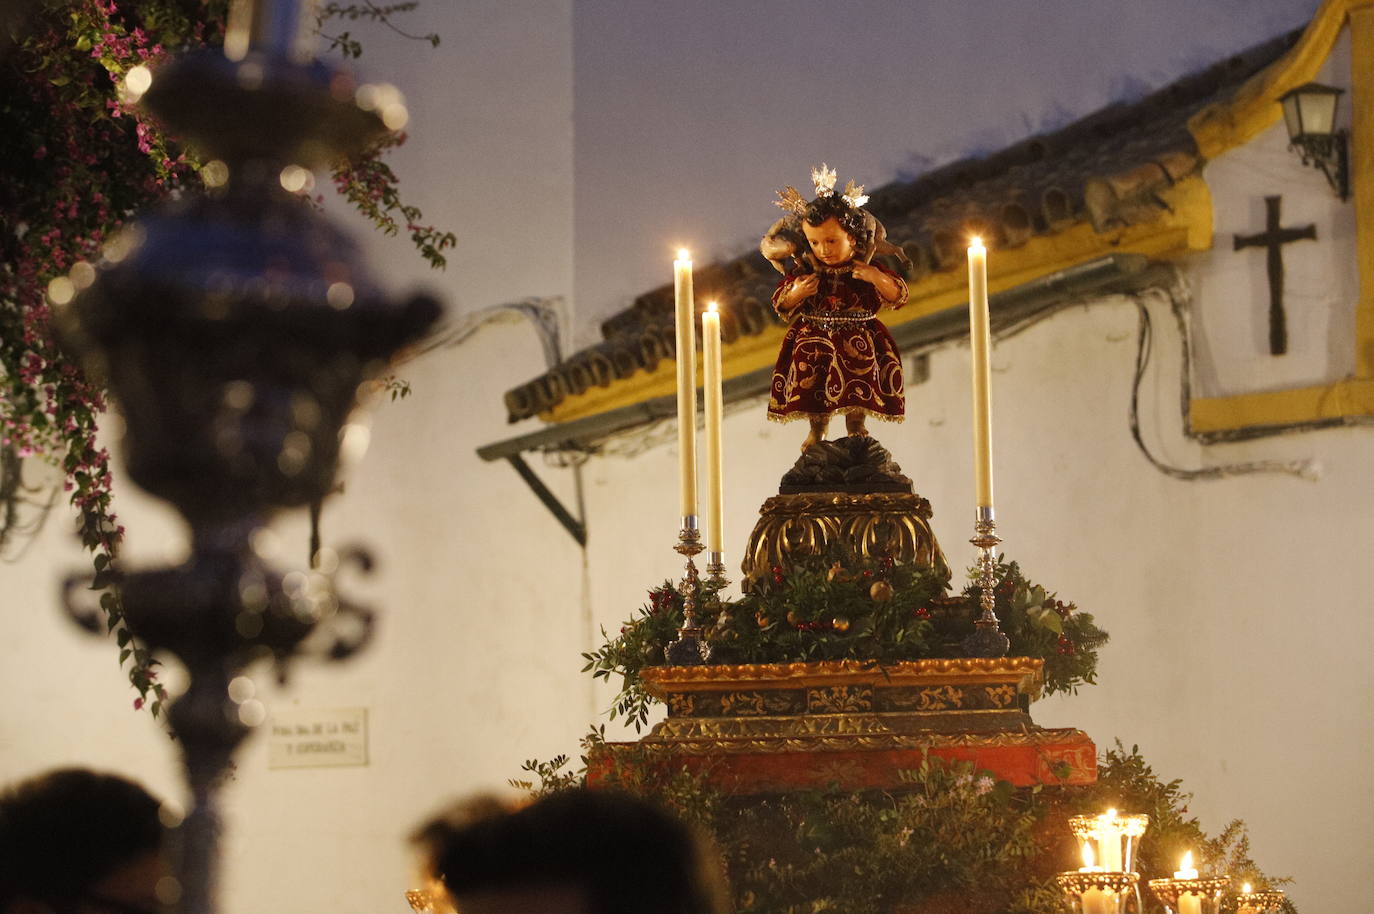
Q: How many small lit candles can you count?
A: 4